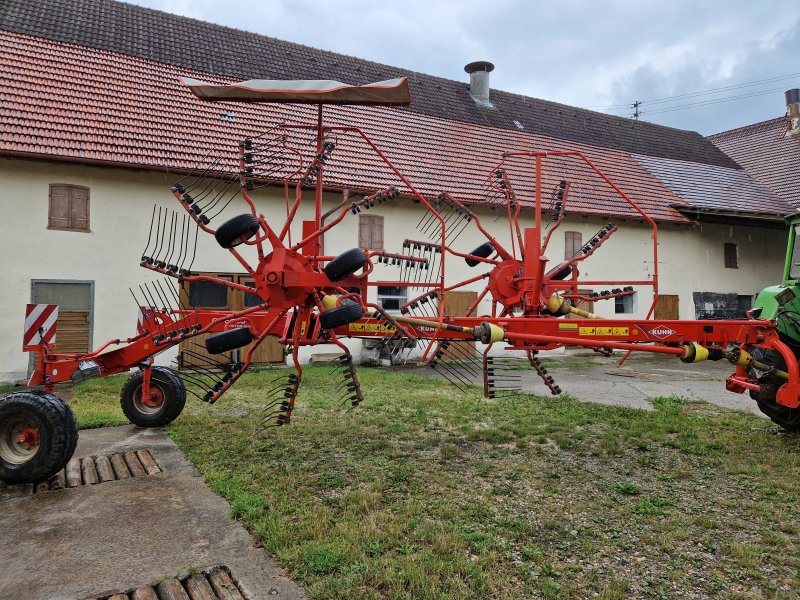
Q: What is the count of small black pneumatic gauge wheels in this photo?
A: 6